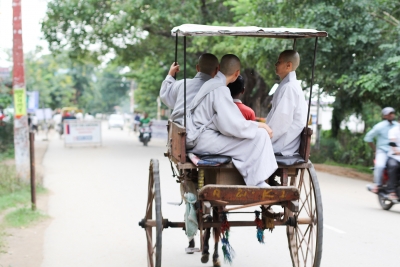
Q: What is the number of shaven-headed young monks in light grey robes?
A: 3